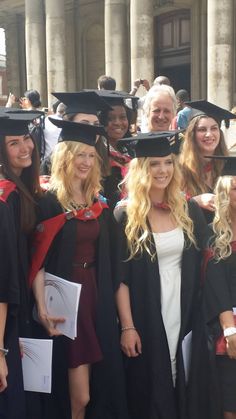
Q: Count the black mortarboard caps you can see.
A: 7